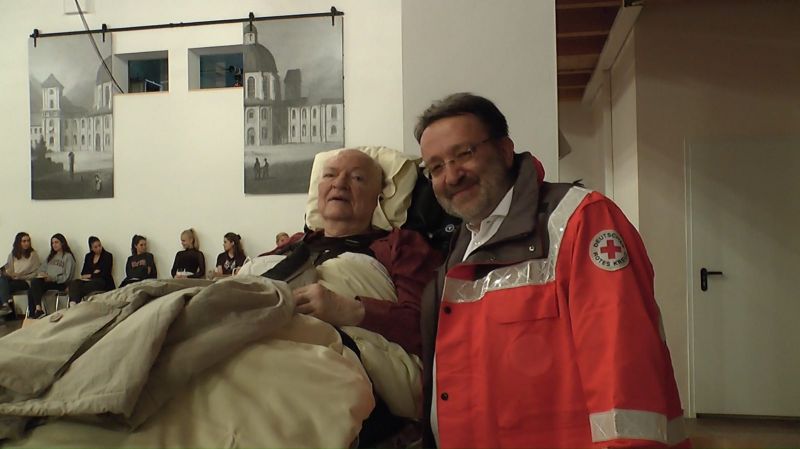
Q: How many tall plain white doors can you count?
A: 1